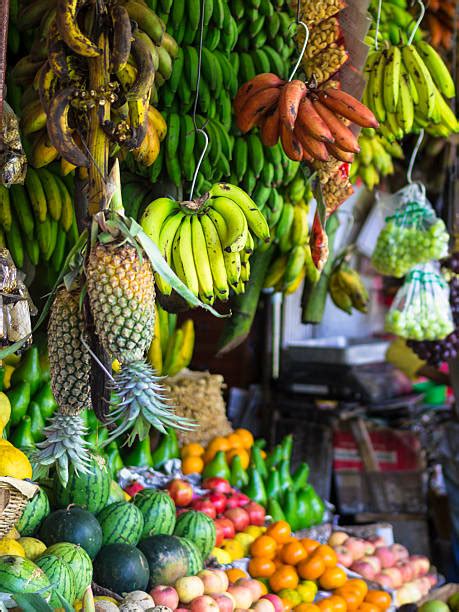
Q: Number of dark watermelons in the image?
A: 3